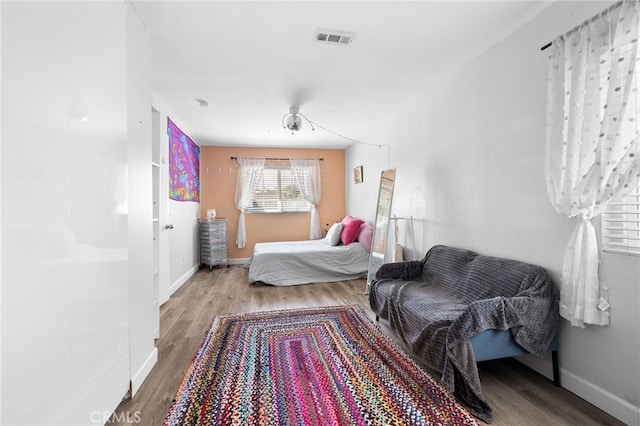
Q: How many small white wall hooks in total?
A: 3